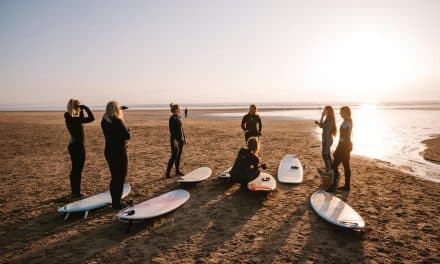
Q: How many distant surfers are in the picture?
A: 1